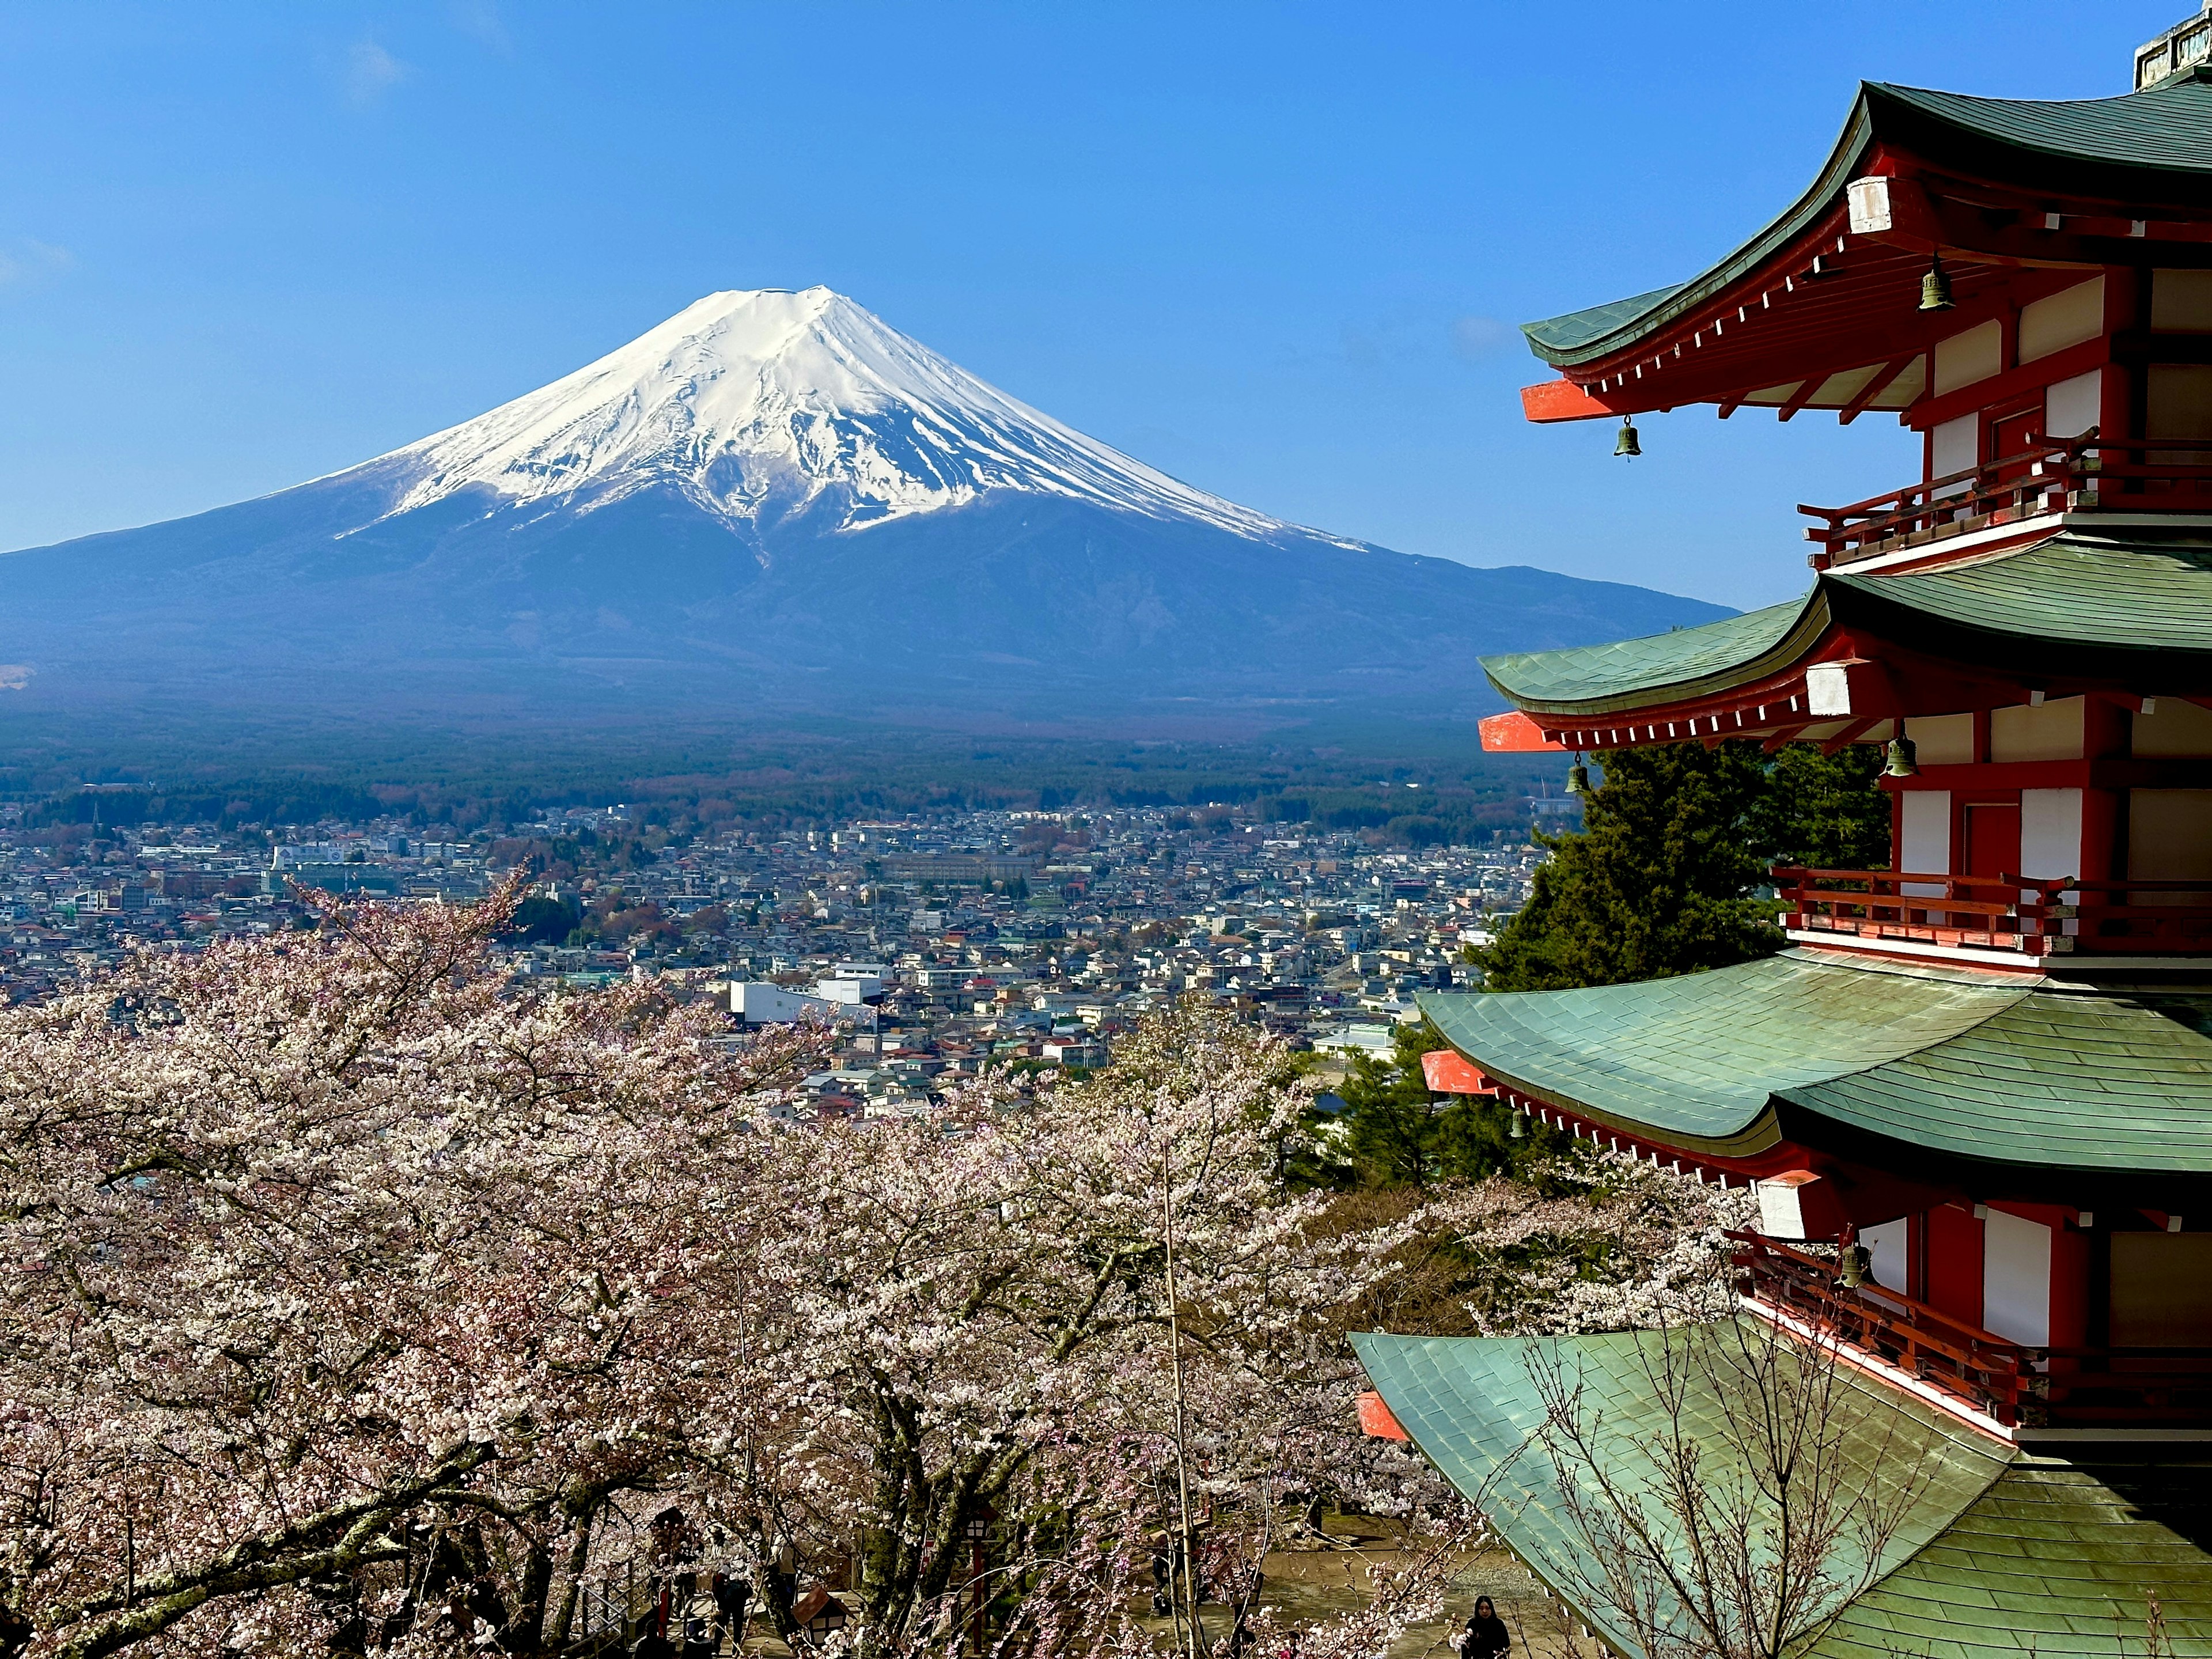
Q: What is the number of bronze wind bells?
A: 6